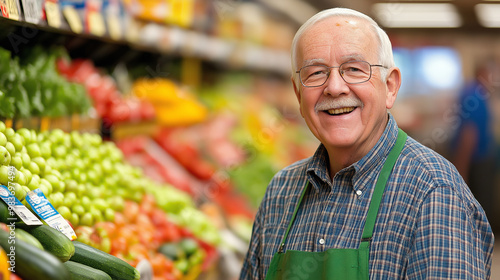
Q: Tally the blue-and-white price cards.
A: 2